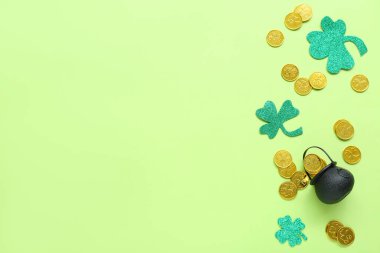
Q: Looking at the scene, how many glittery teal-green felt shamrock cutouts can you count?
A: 3